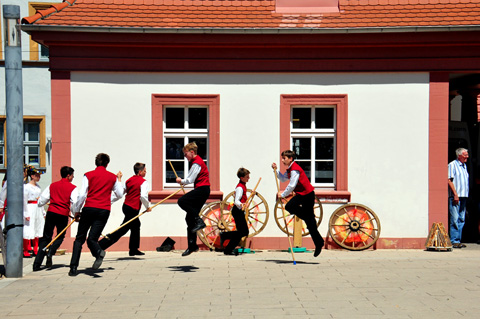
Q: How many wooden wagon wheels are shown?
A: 4